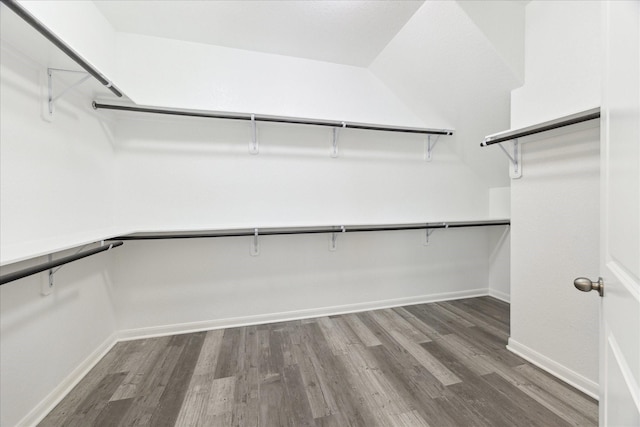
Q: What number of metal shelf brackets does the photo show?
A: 9